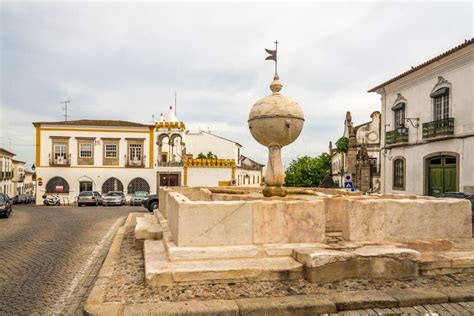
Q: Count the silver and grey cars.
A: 3